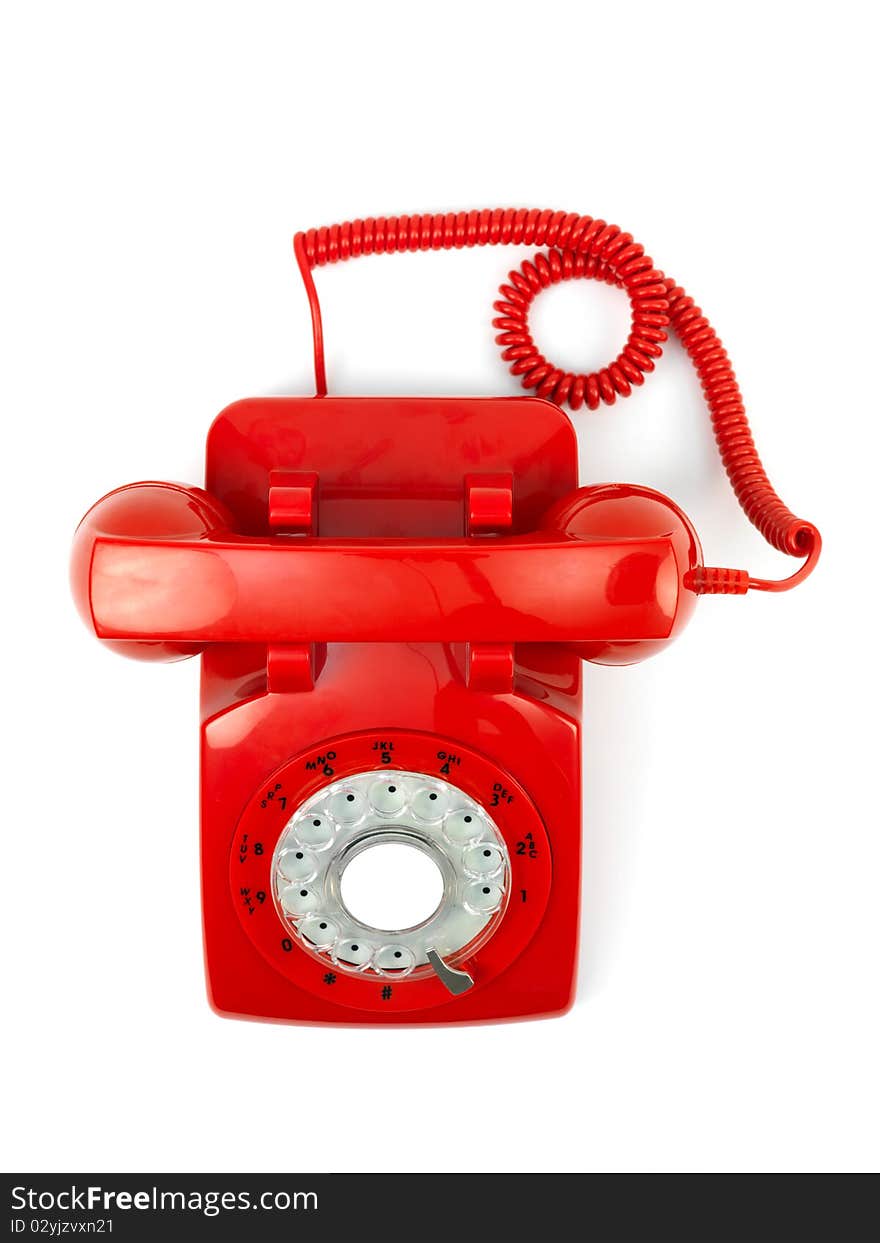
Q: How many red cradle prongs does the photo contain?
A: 4